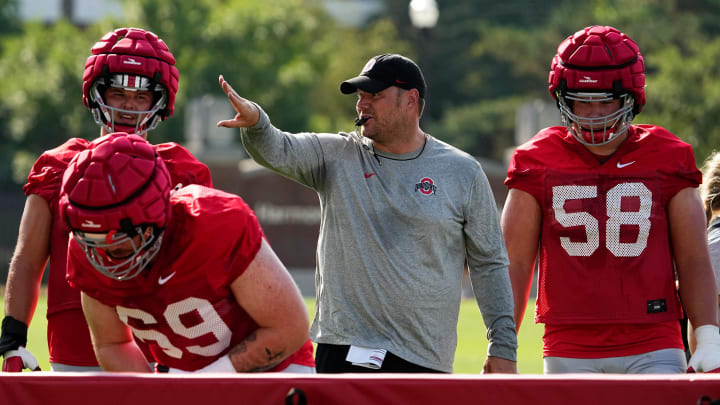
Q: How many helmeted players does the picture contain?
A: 3